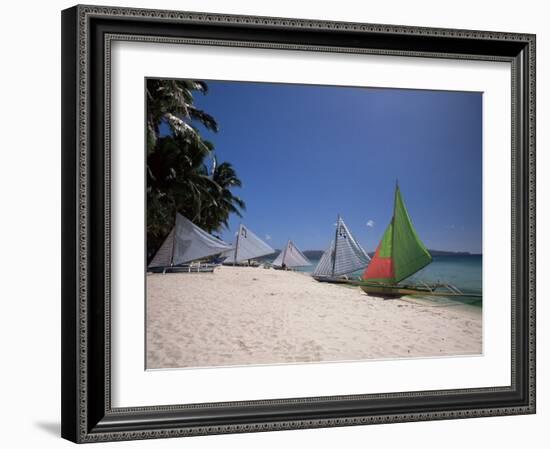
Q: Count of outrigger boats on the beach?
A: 5